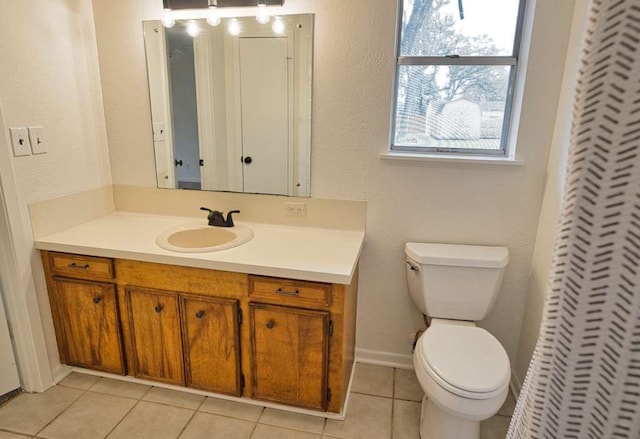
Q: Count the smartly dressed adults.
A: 0